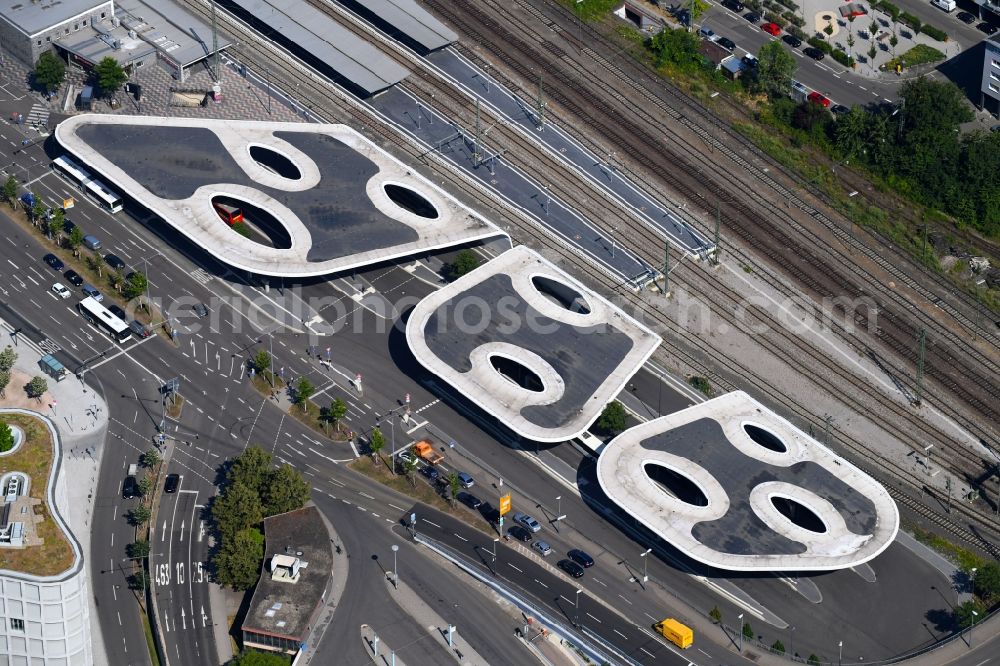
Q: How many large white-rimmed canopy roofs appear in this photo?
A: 3